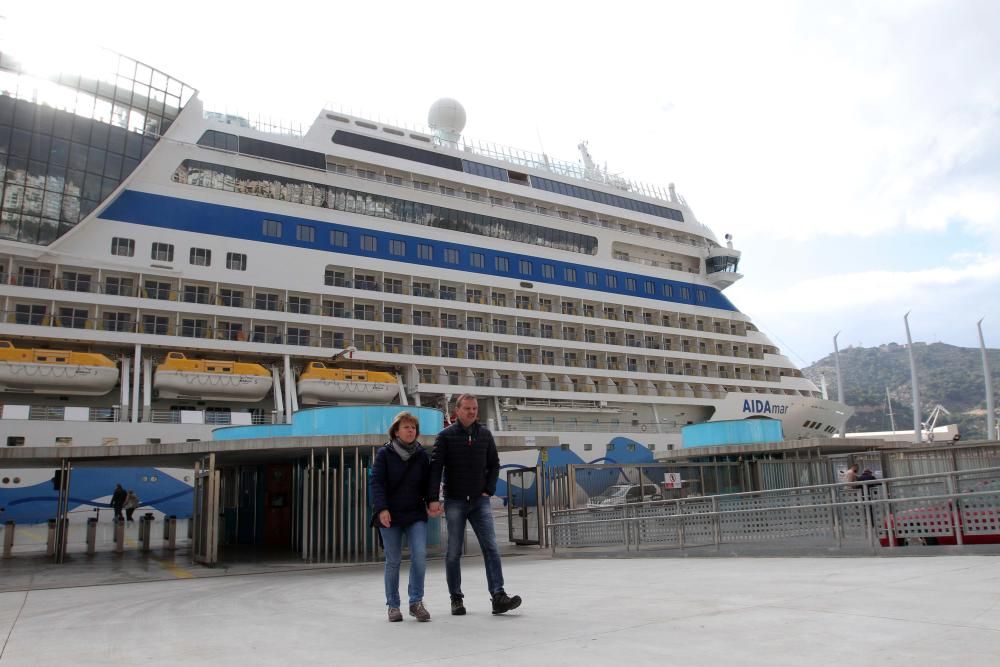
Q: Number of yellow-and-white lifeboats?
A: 3